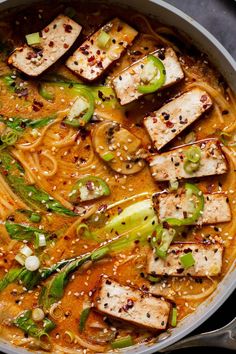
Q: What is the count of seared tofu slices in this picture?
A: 8